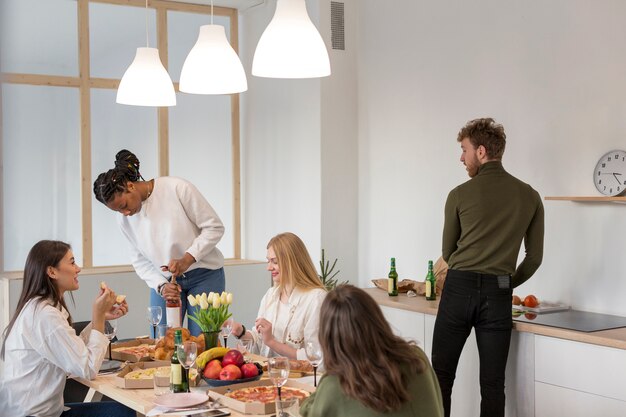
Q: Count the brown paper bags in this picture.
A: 2